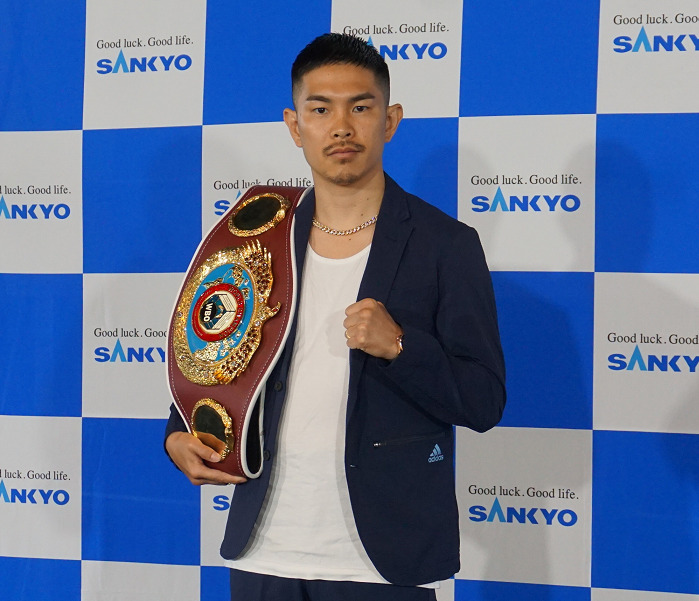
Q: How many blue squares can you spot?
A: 13